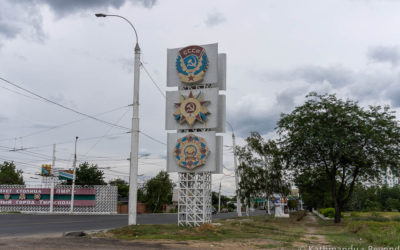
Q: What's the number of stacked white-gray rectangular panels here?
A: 3